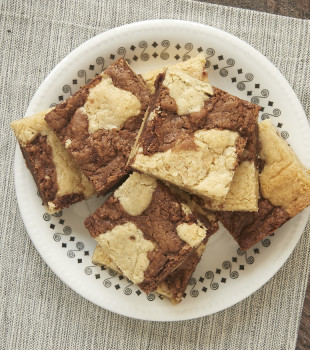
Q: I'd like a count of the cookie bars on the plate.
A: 8